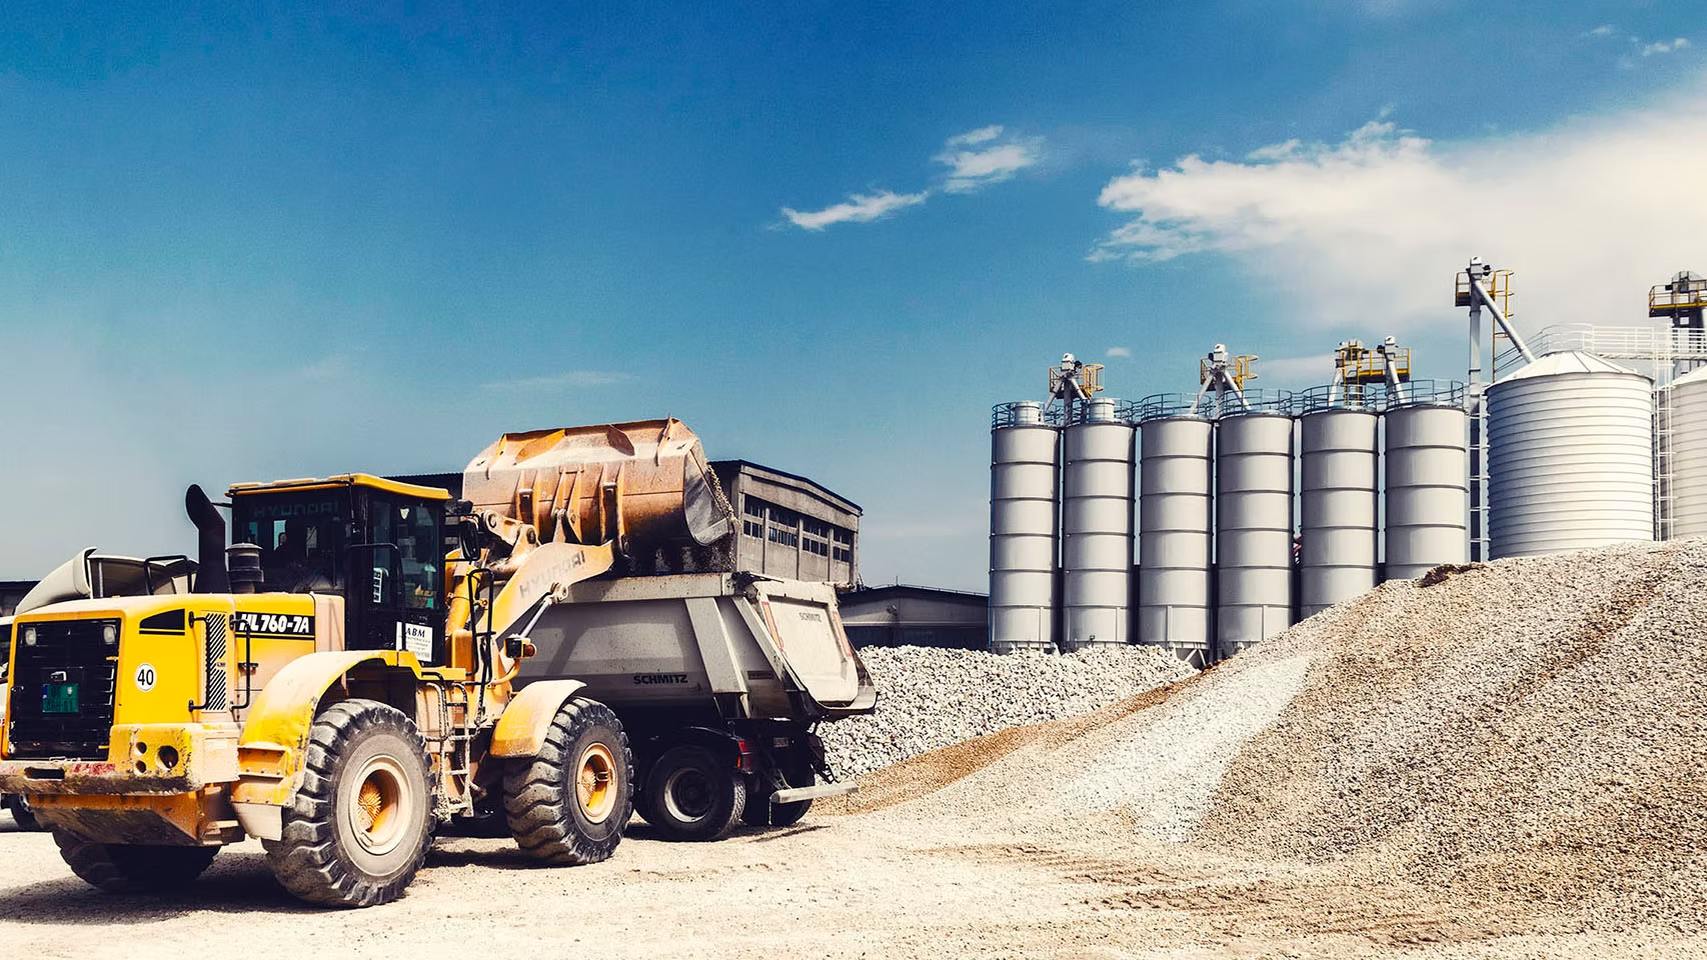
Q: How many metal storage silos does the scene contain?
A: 8